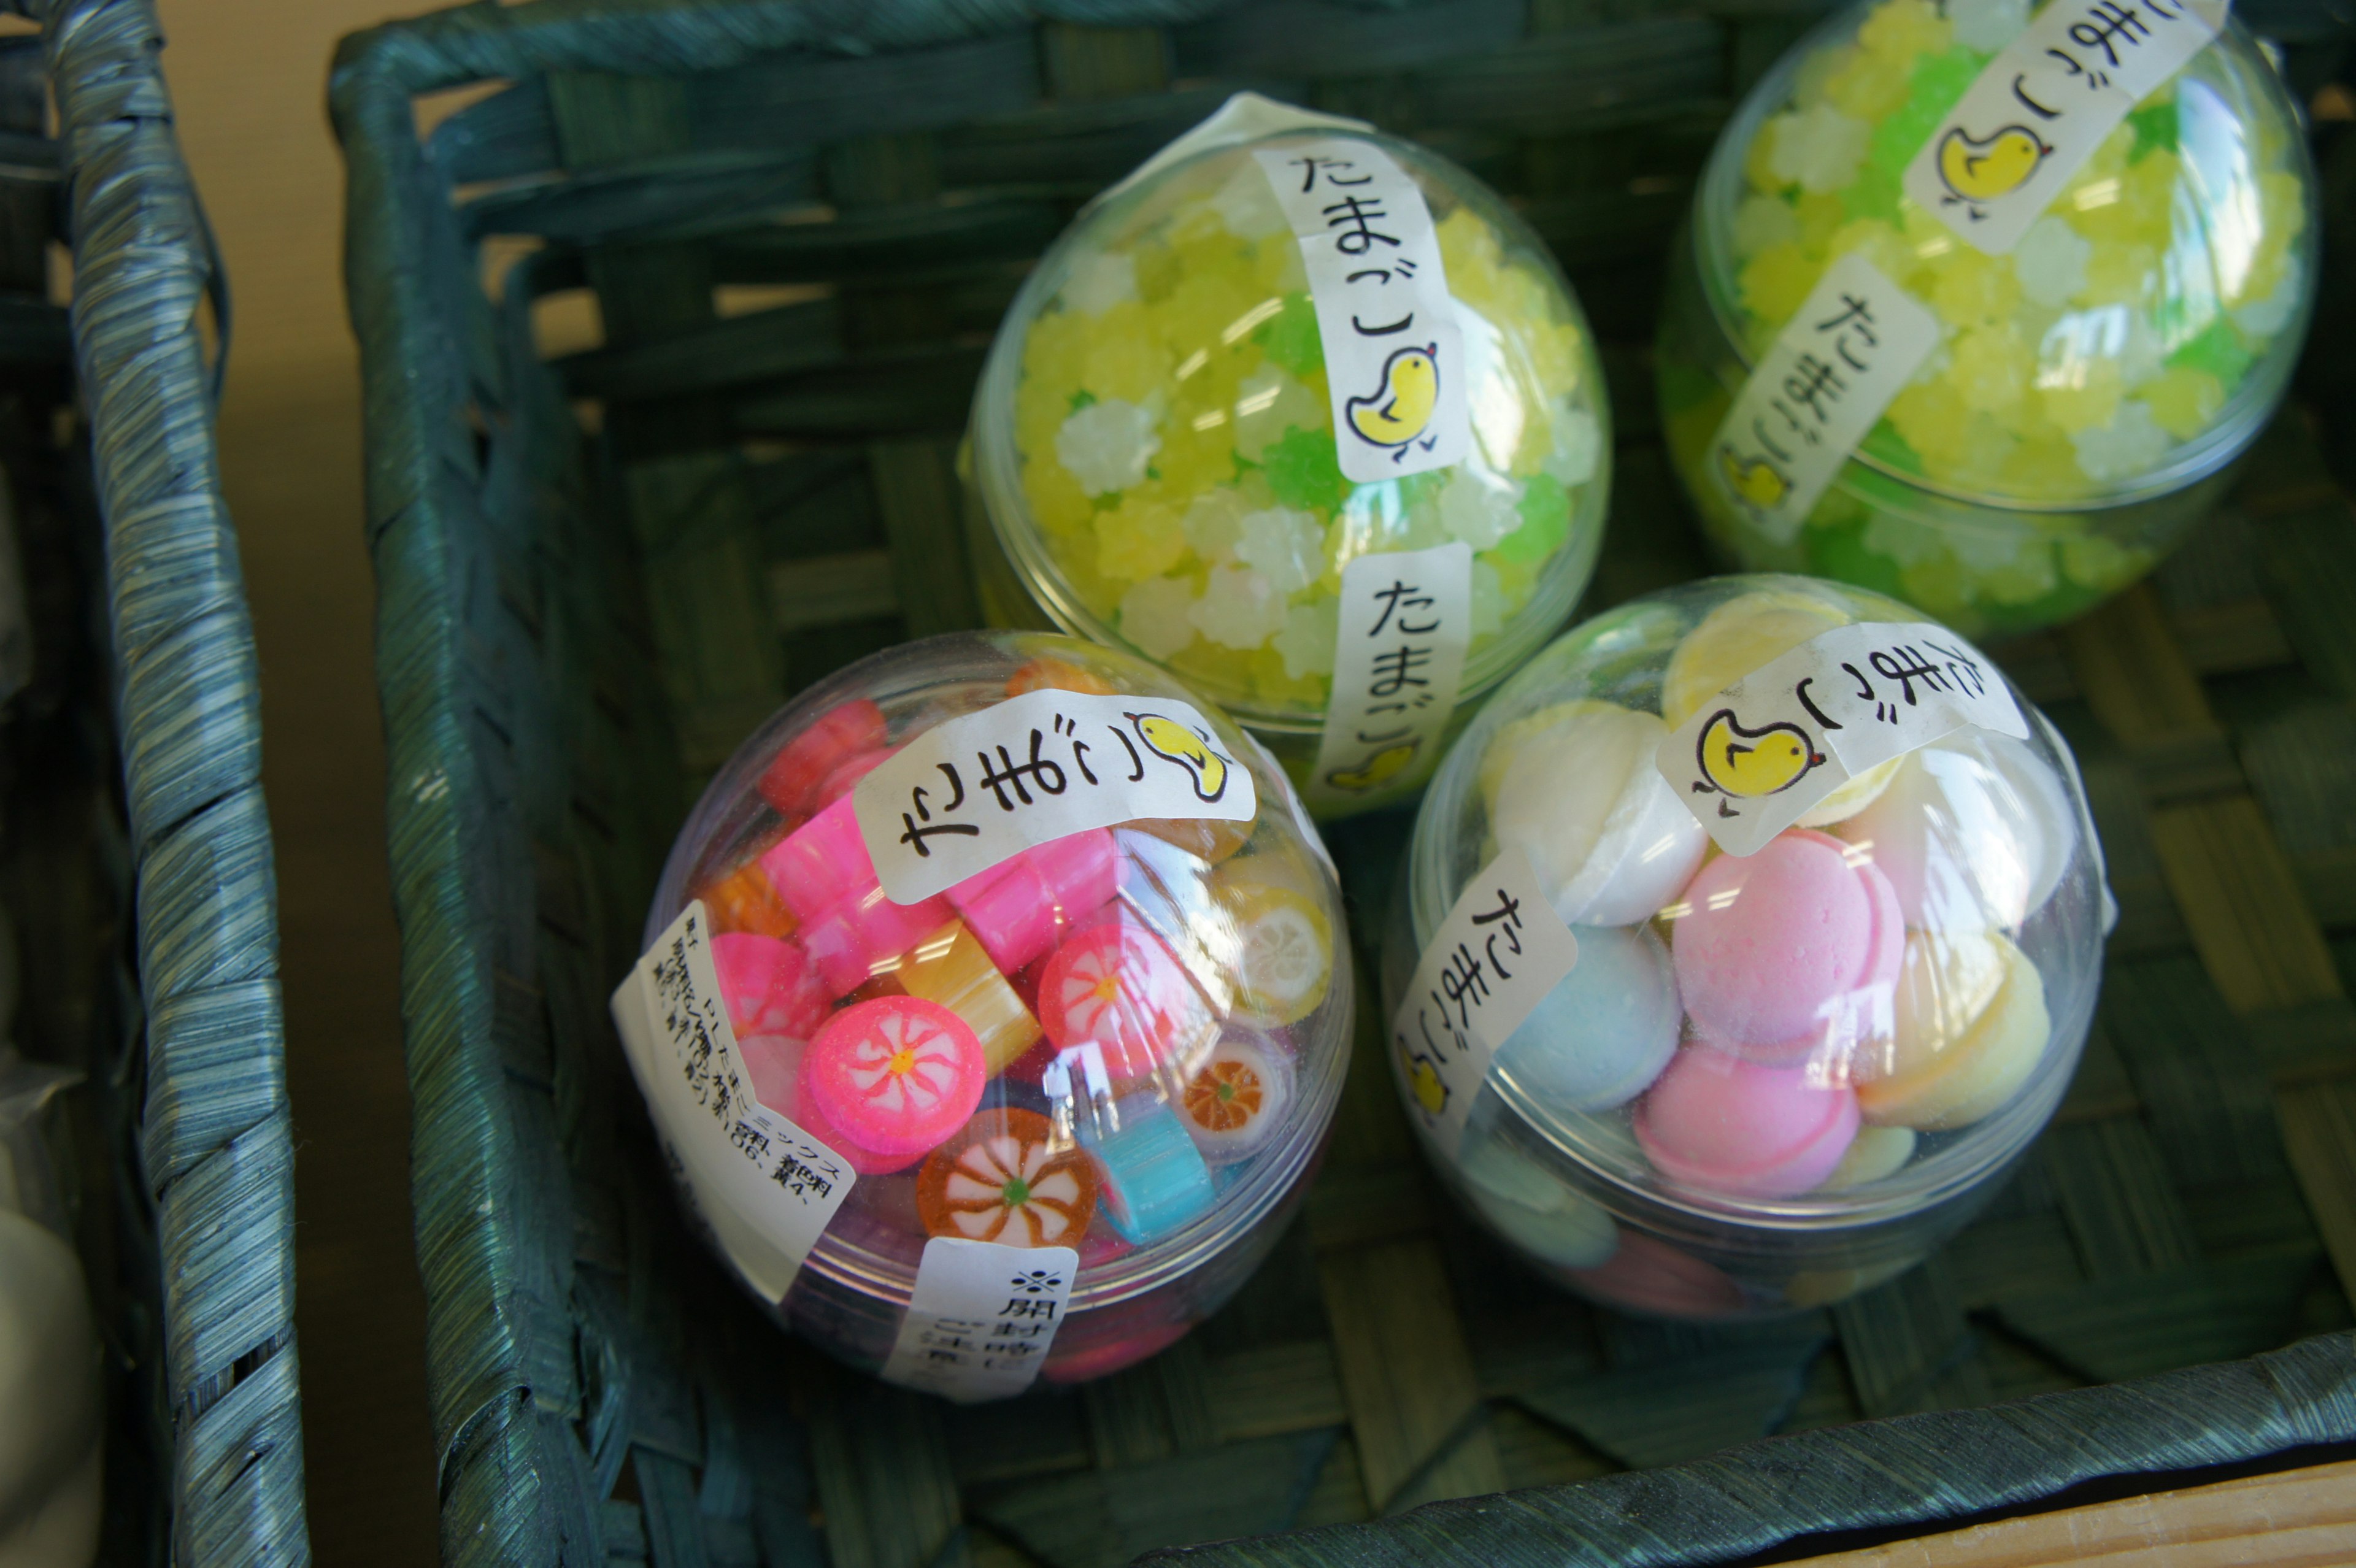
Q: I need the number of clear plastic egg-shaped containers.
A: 4